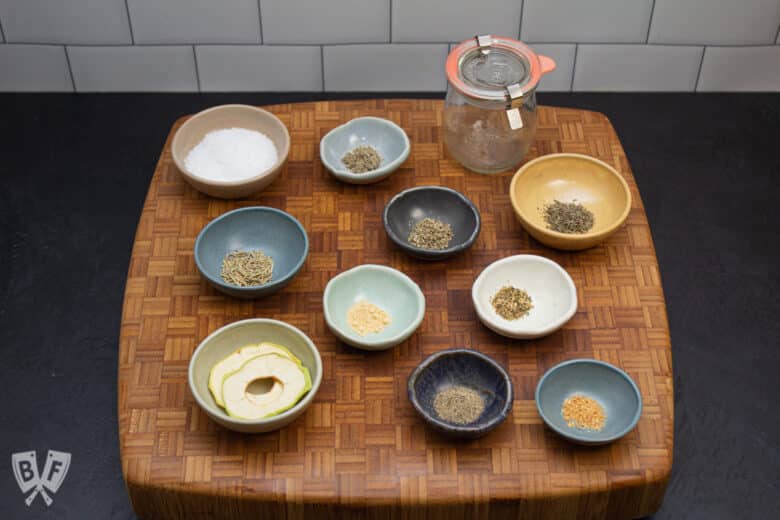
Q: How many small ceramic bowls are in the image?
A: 10